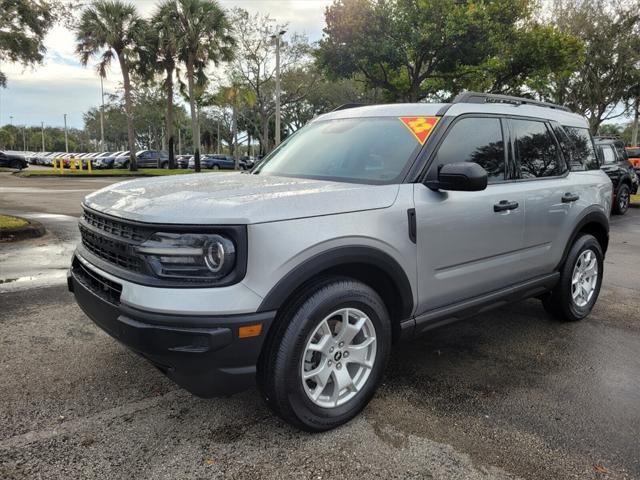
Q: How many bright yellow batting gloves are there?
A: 0